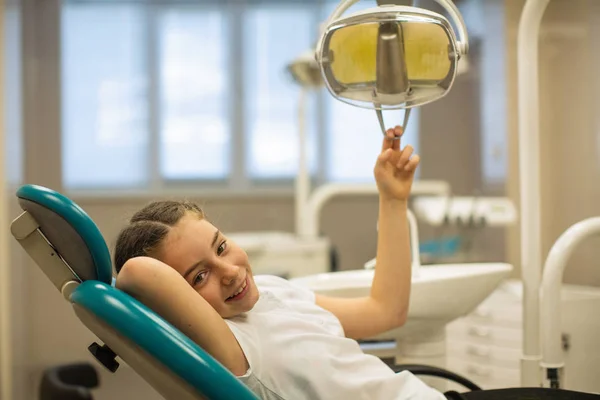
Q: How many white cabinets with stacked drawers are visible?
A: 1